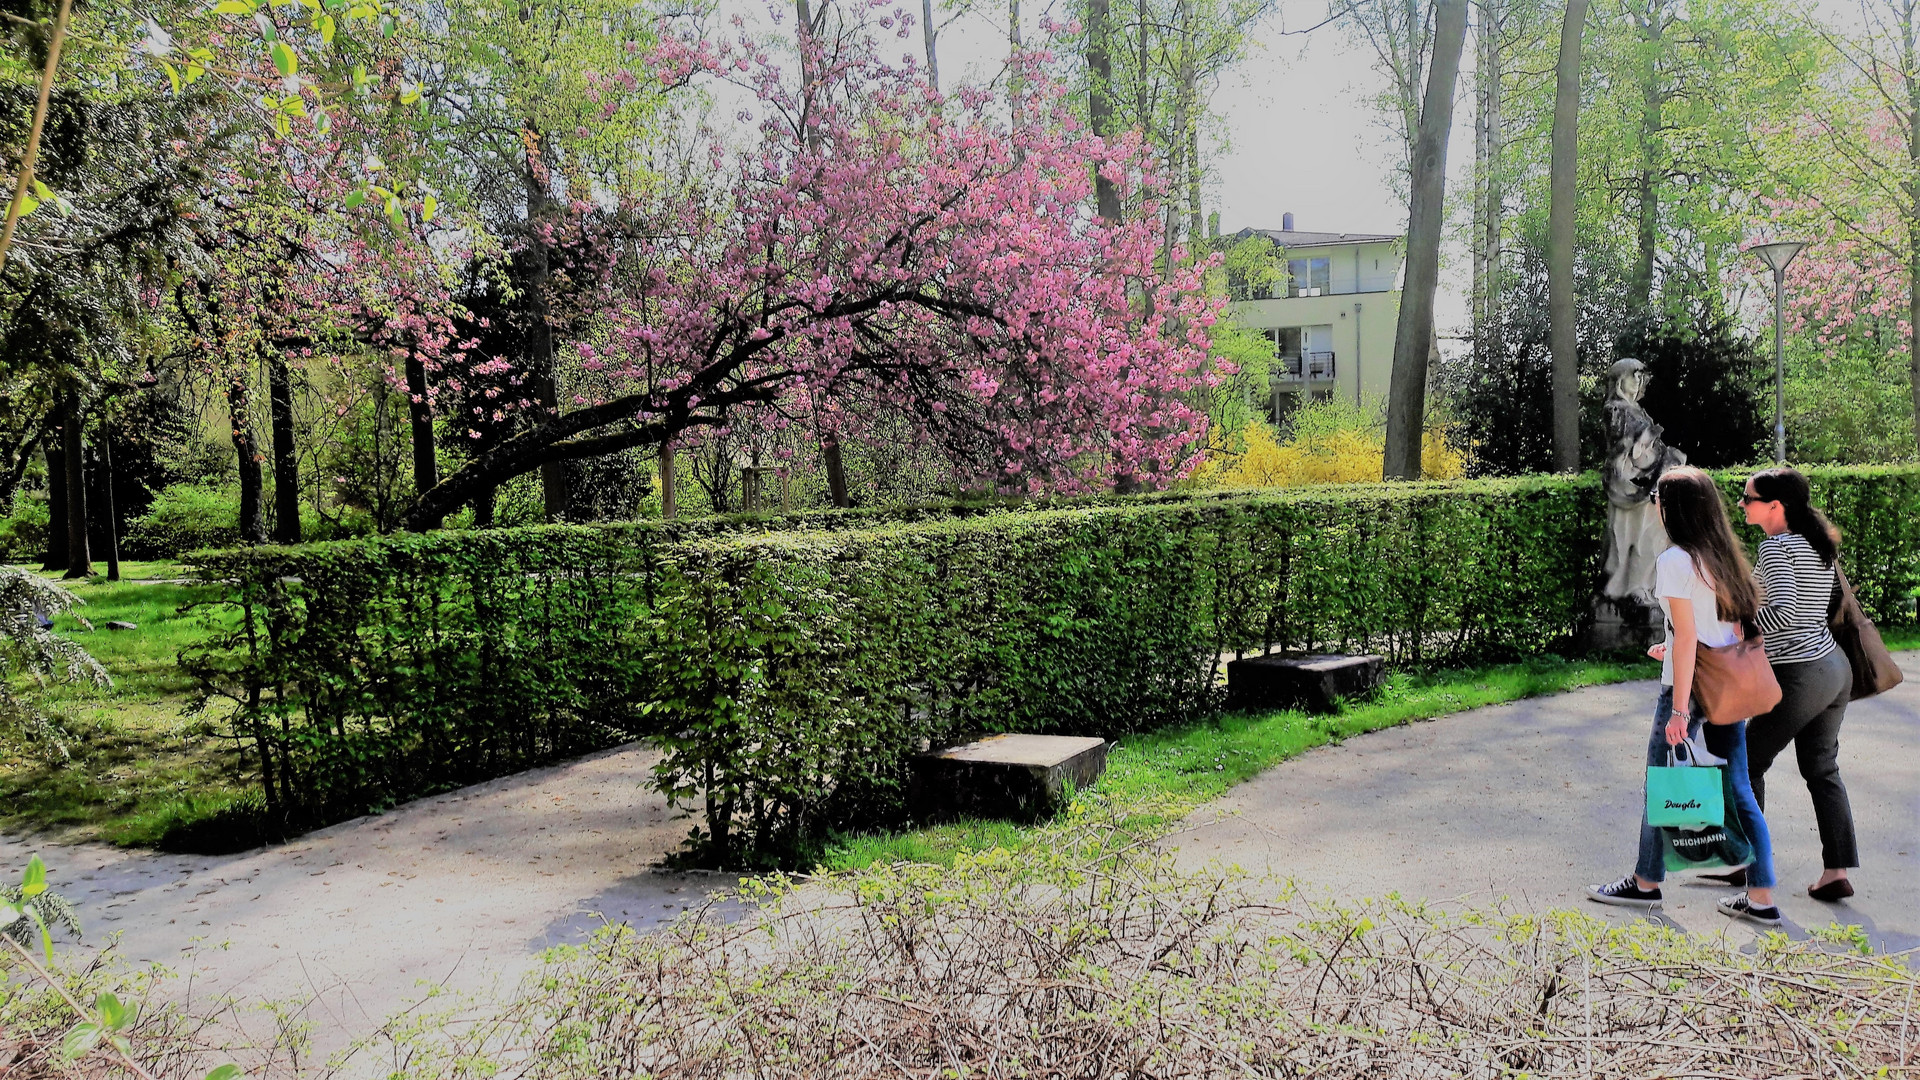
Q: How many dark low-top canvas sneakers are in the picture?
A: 2